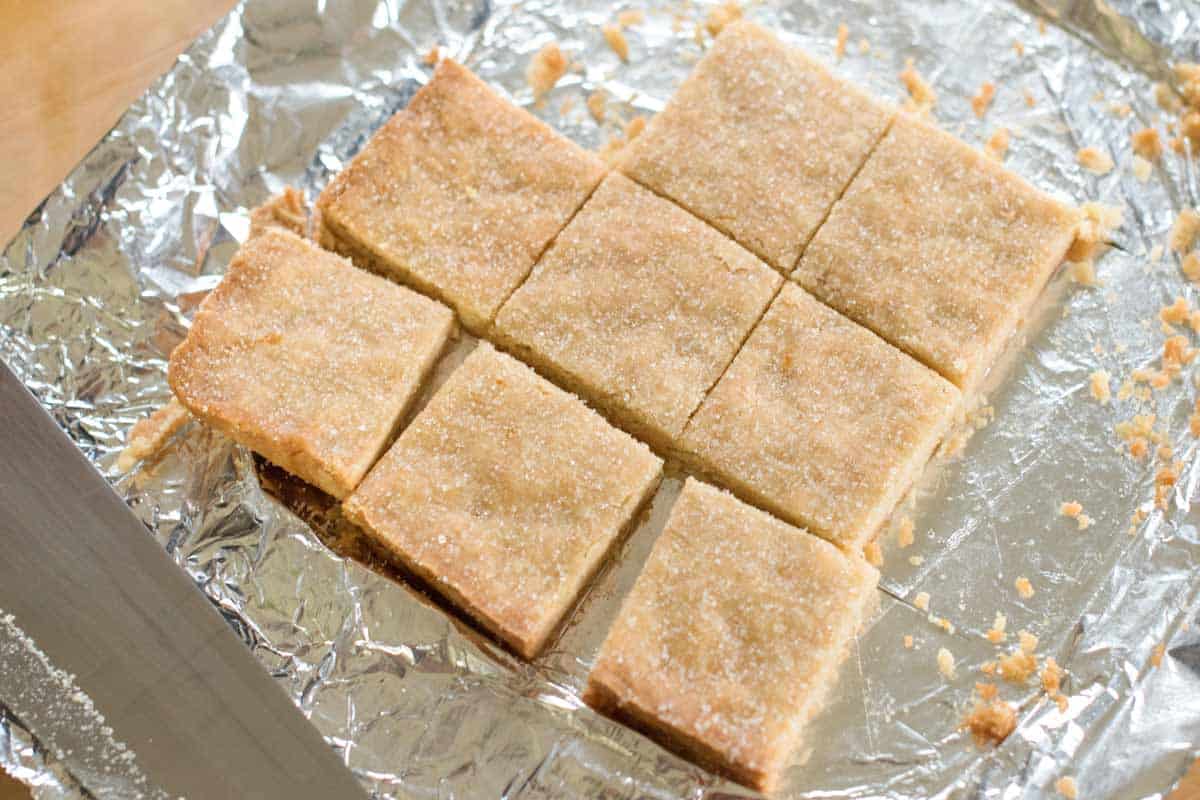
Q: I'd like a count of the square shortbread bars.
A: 8